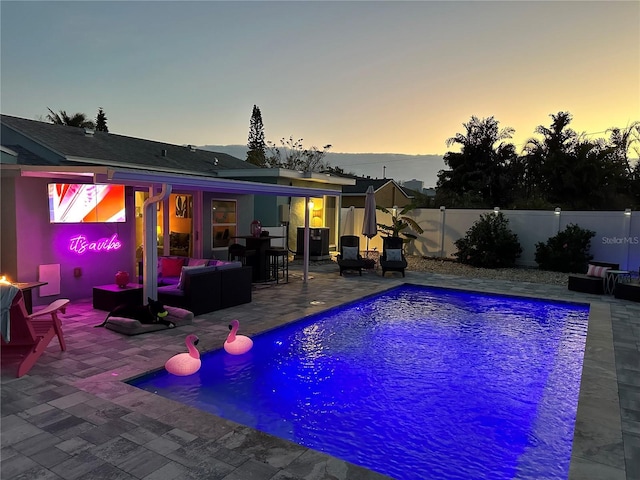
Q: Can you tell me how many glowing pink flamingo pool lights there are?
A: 2